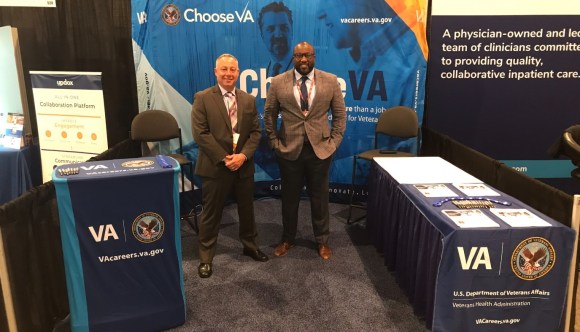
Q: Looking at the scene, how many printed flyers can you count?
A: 4